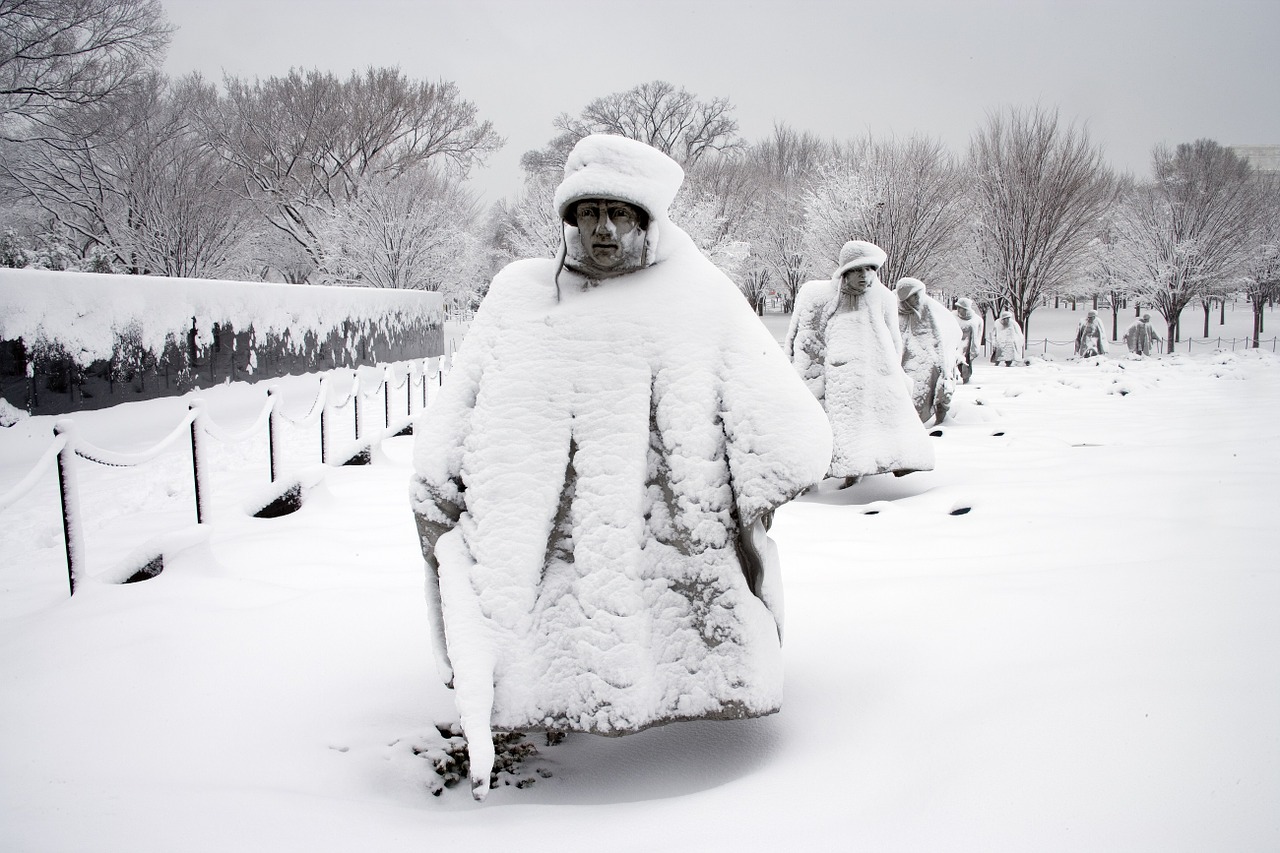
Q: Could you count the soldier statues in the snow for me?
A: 7